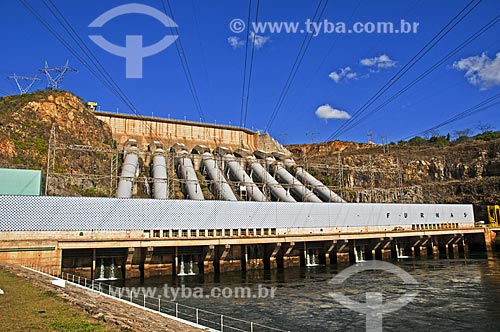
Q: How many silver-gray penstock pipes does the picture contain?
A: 8